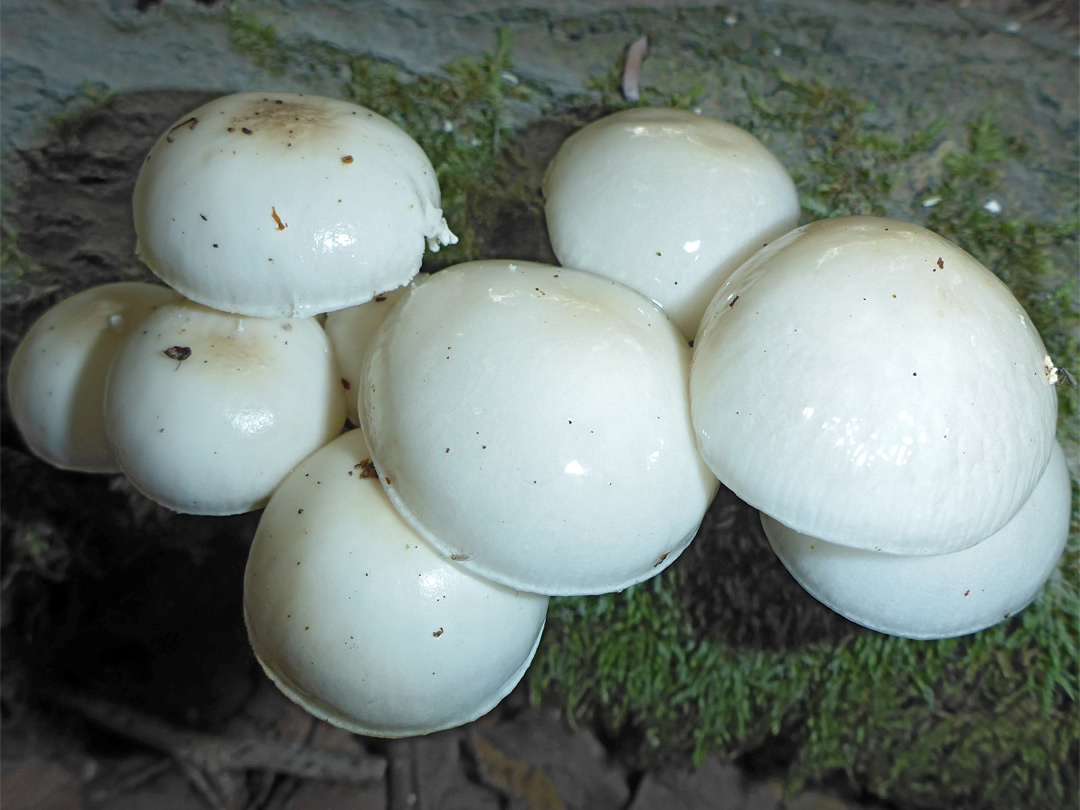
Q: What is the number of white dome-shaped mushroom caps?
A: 9